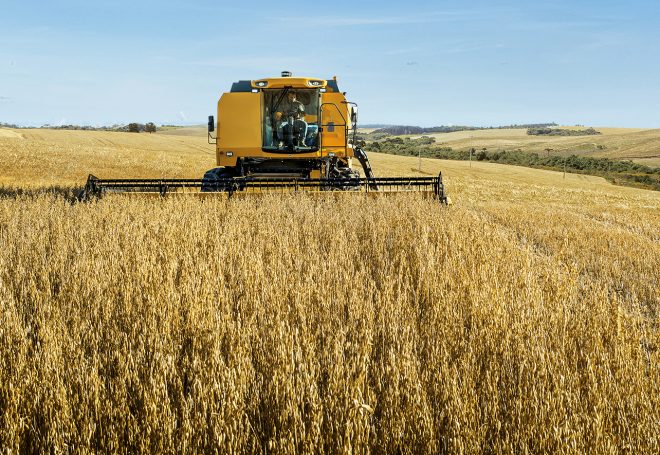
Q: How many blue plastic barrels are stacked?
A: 0